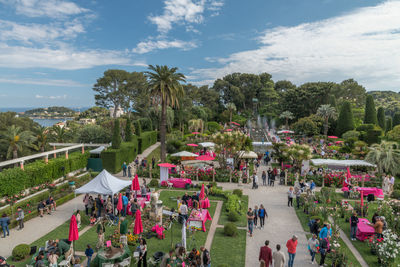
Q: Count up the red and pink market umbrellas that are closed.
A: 7